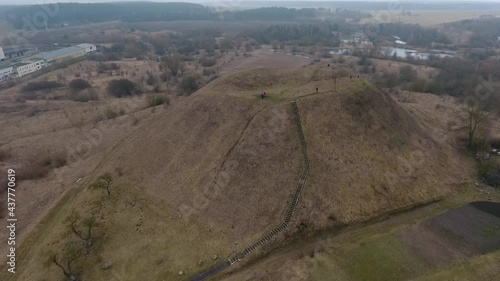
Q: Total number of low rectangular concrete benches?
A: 0